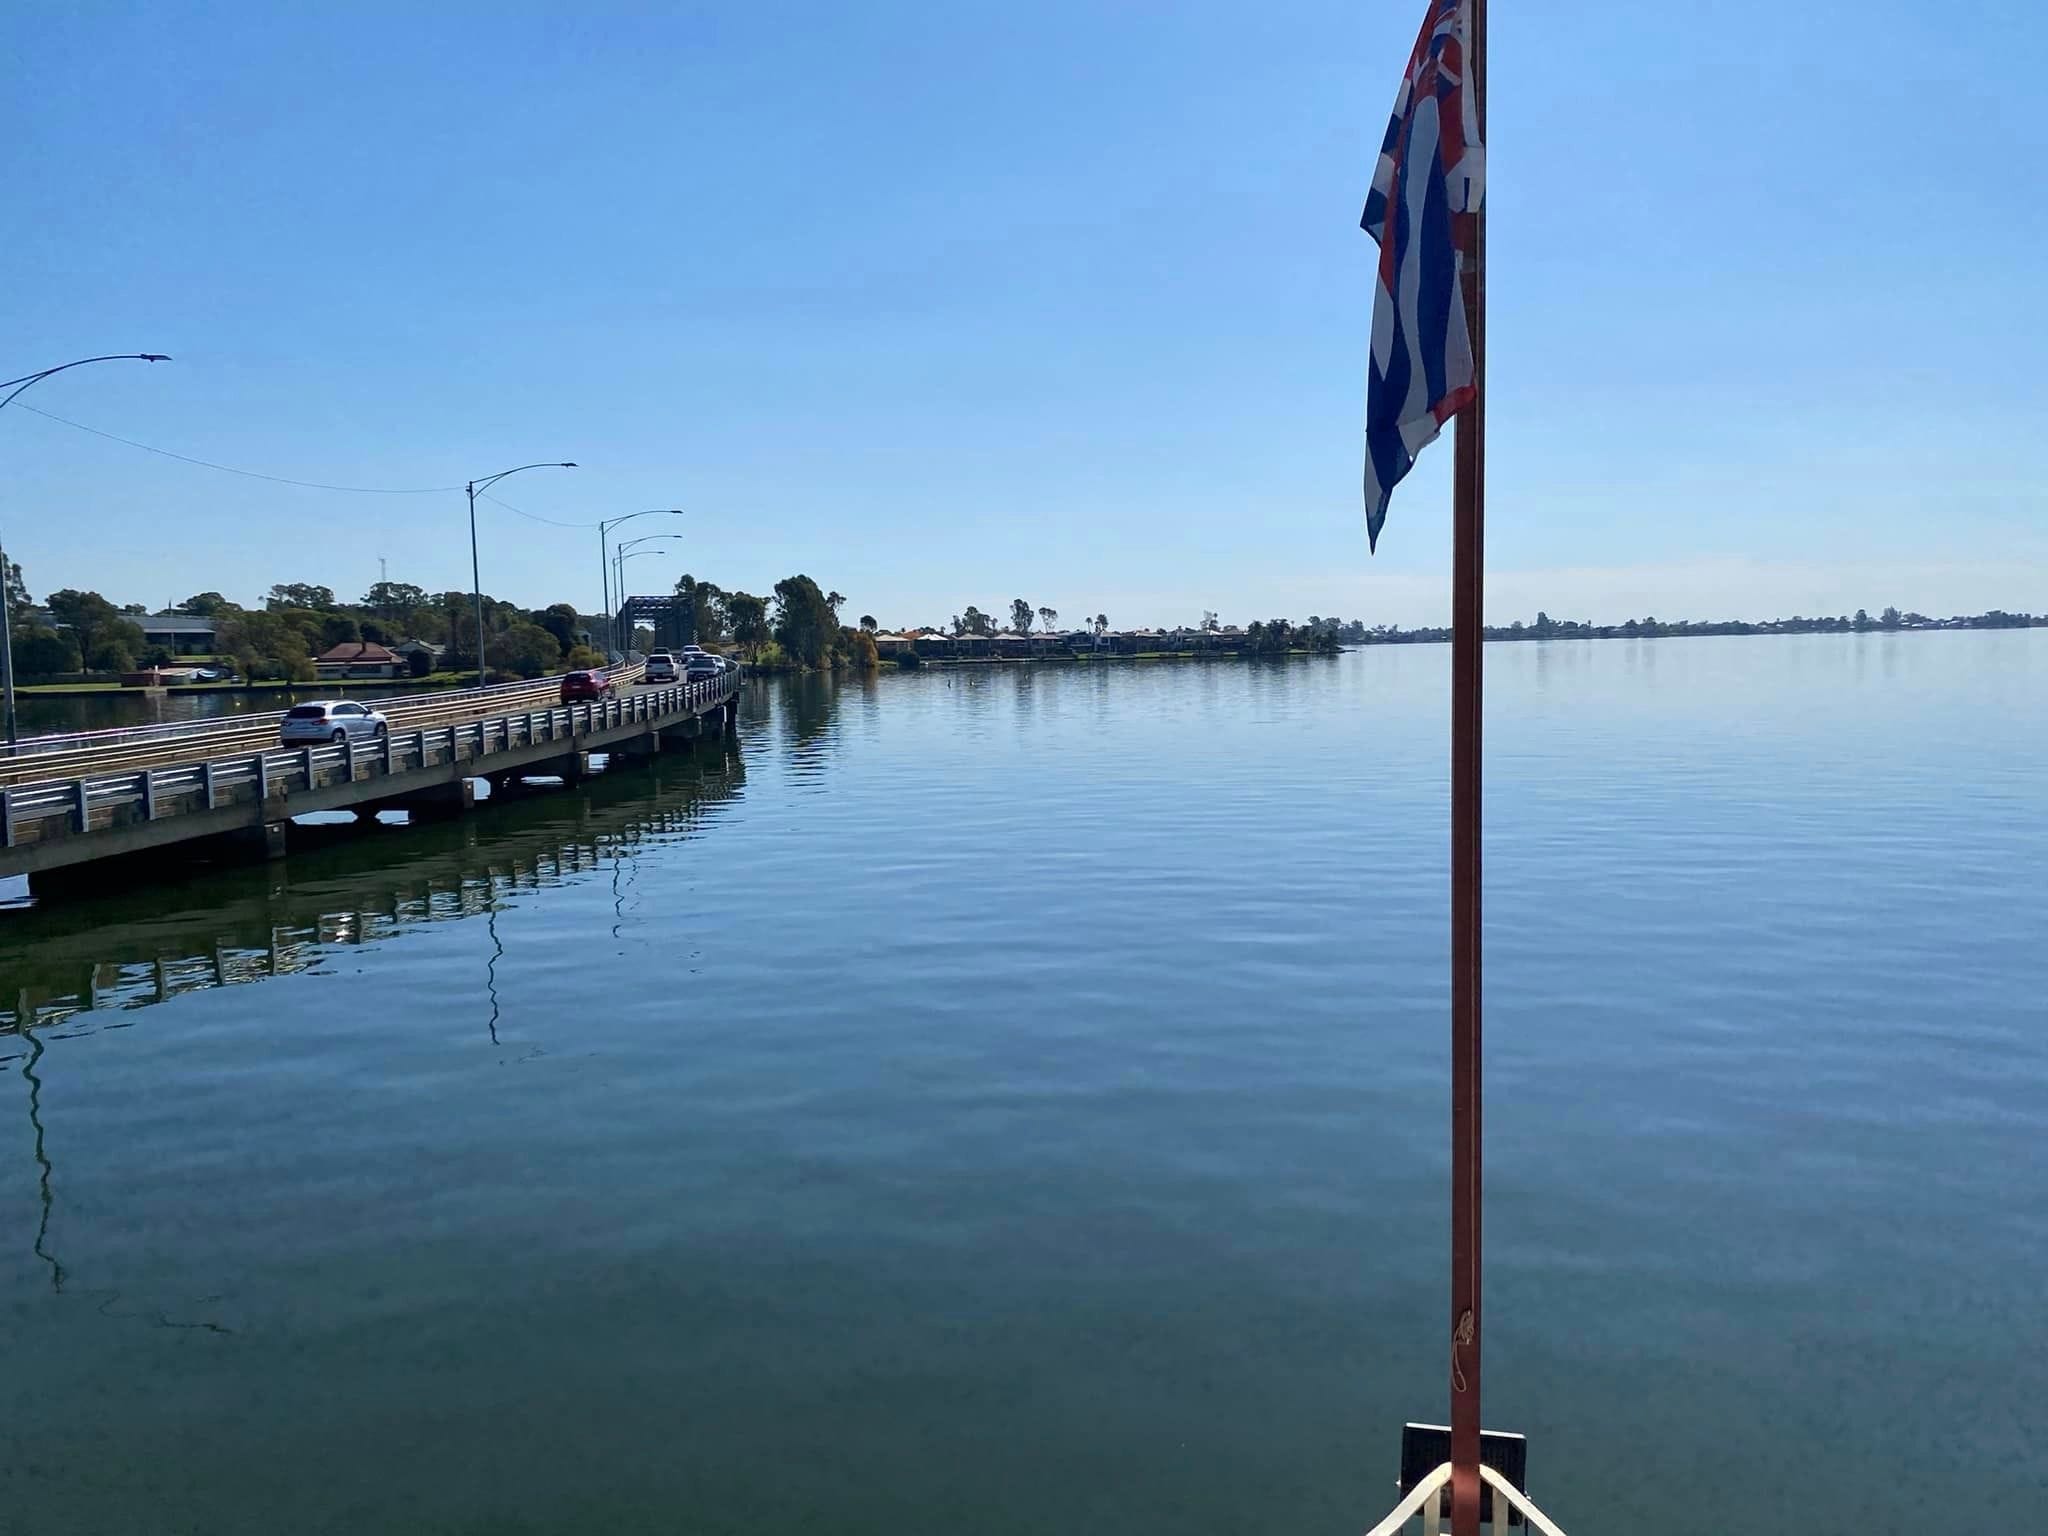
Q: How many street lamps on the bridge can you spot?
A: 5